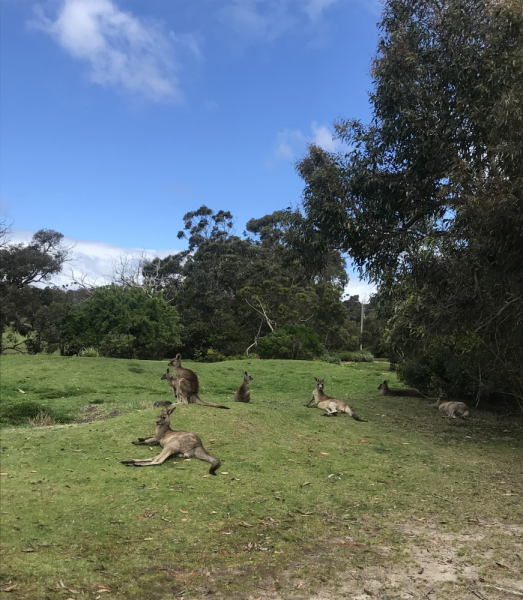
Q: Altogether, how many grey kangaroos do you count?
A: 7